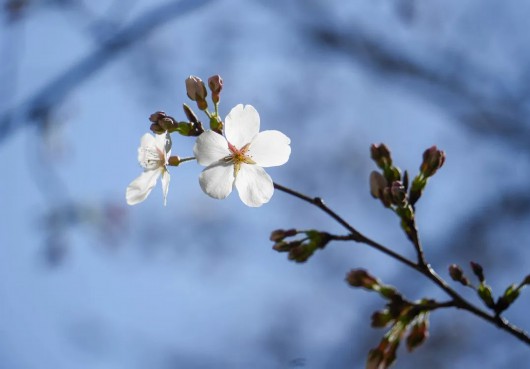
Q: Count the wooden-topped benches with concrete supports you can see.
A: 0